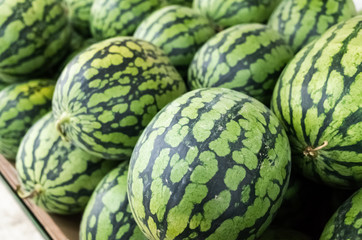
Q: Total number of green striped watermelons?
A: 14